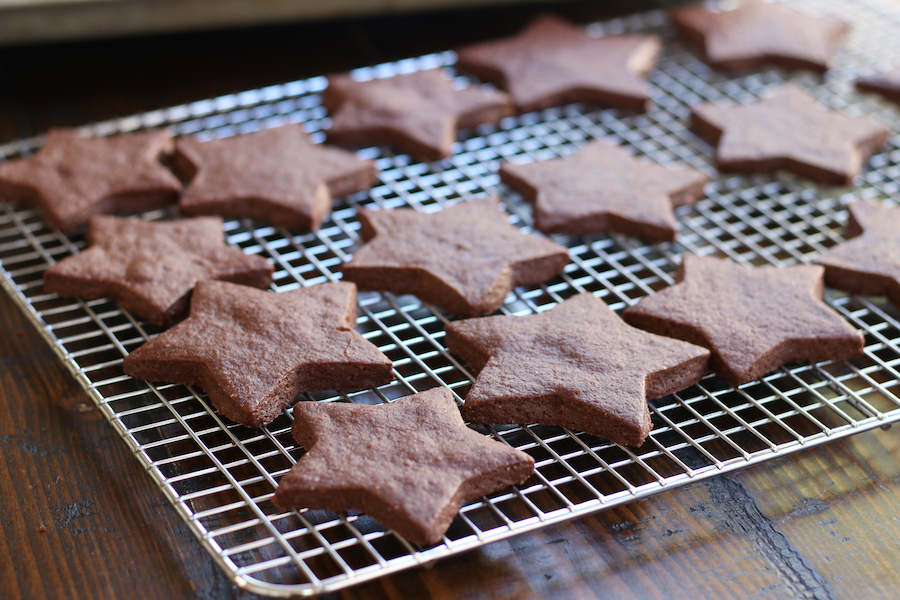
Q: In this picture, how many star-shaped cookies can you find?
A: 15